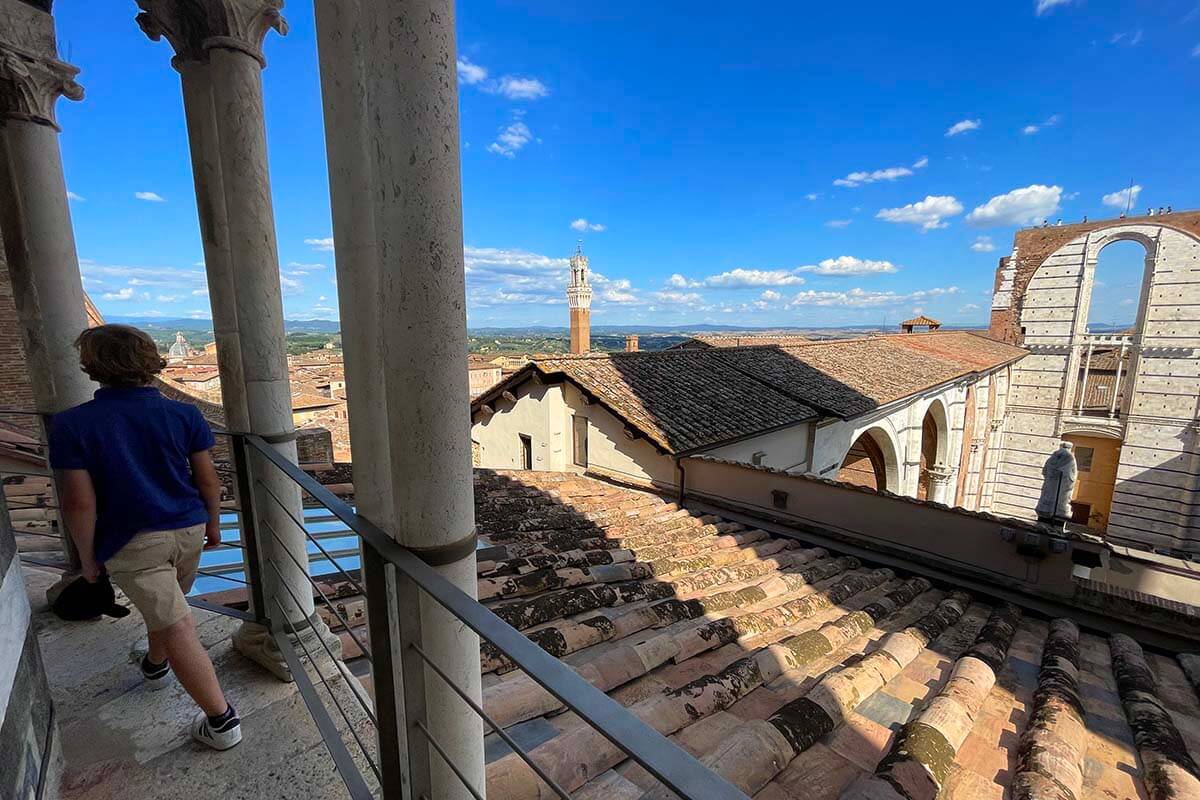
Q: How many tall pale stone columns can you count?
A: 3